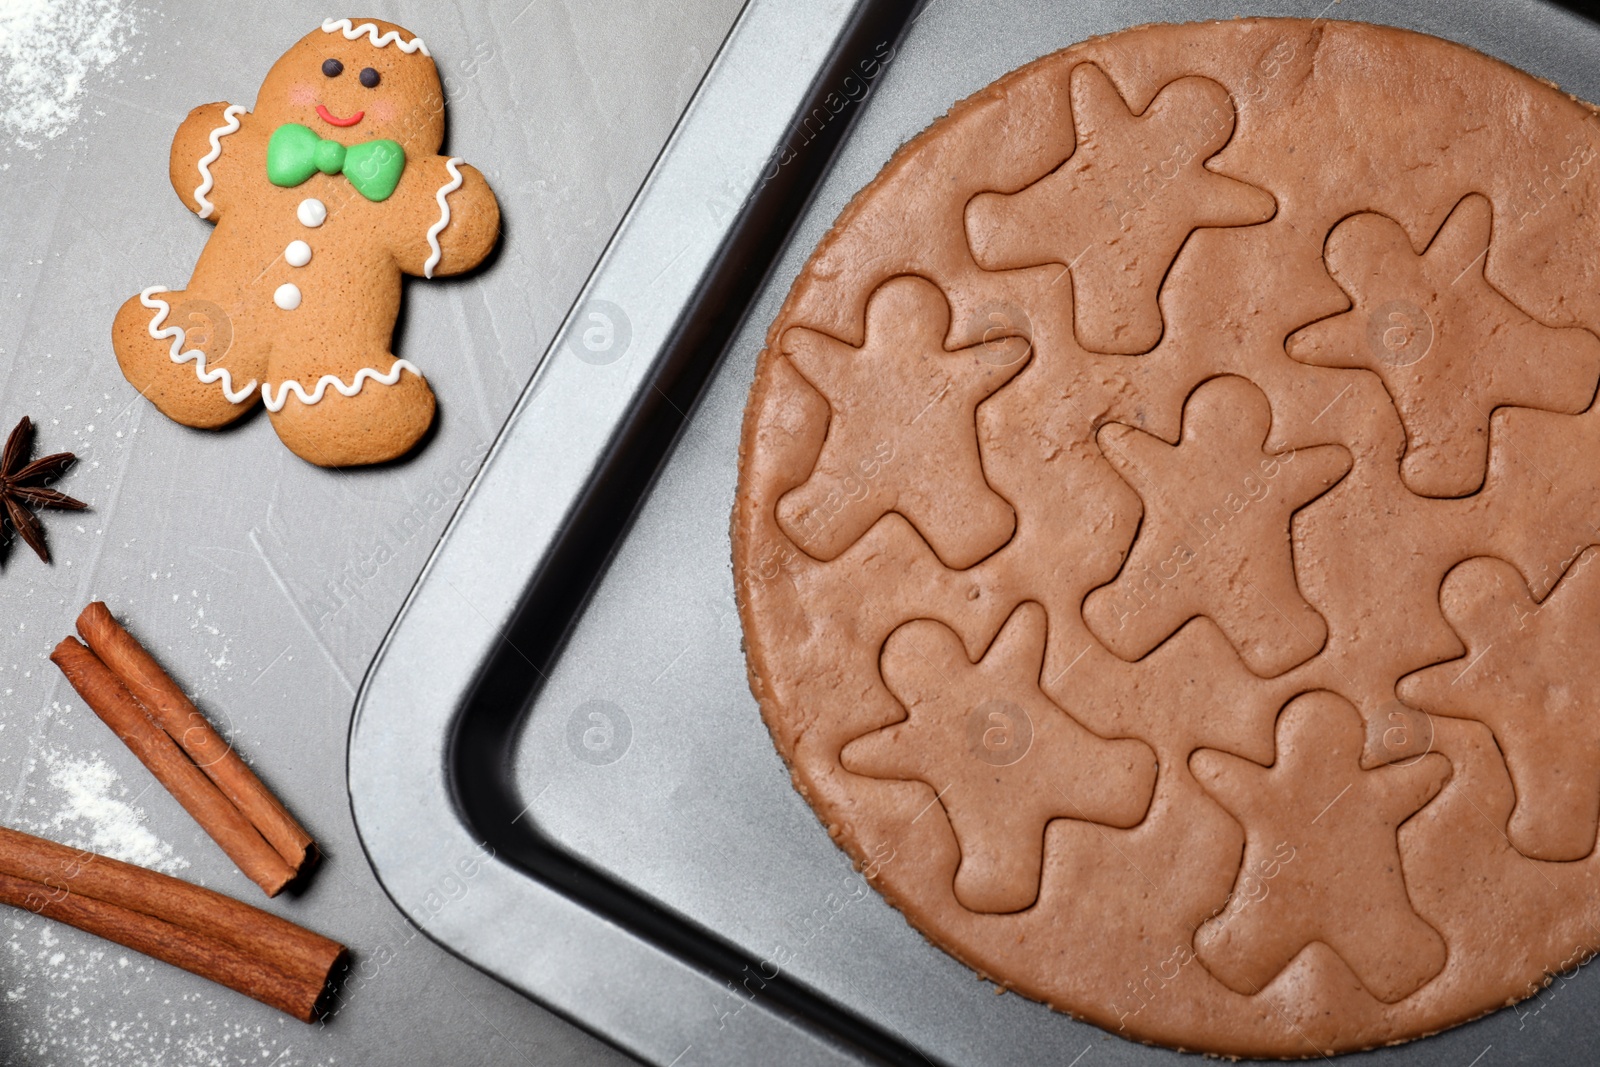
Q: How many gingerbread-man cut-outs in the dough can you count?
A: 7